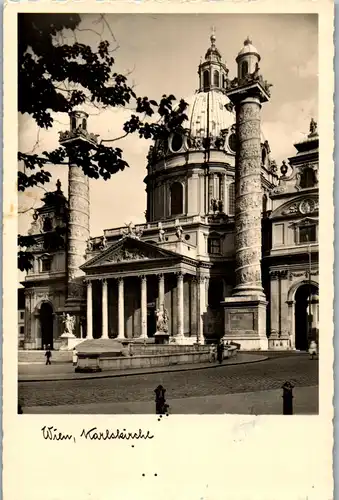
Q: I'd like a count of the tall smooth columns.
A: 6